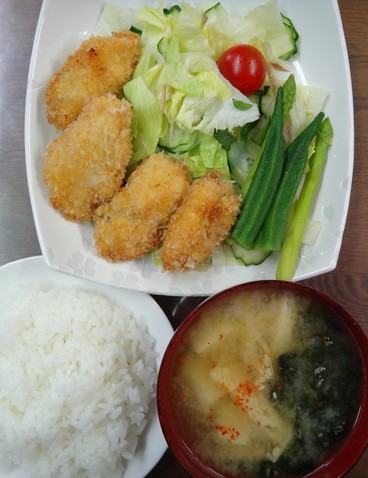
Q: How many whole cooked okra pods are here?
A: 2